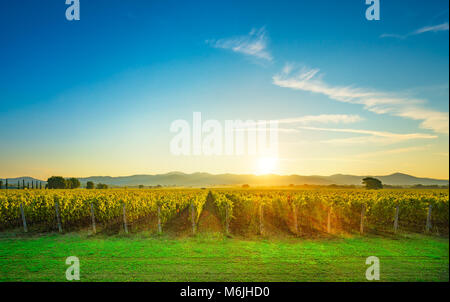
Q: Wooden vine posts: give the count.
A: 13